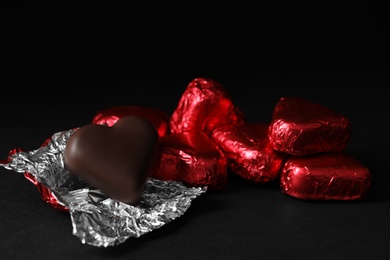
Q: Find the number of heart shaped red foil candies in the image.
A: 6